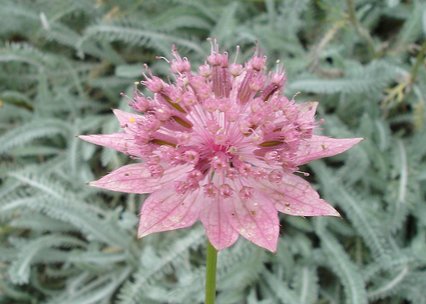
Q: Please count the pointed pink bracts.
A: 9